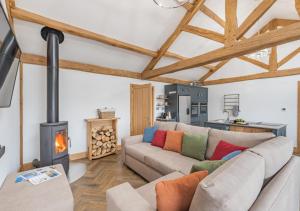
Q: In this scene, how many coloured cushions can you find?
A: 8